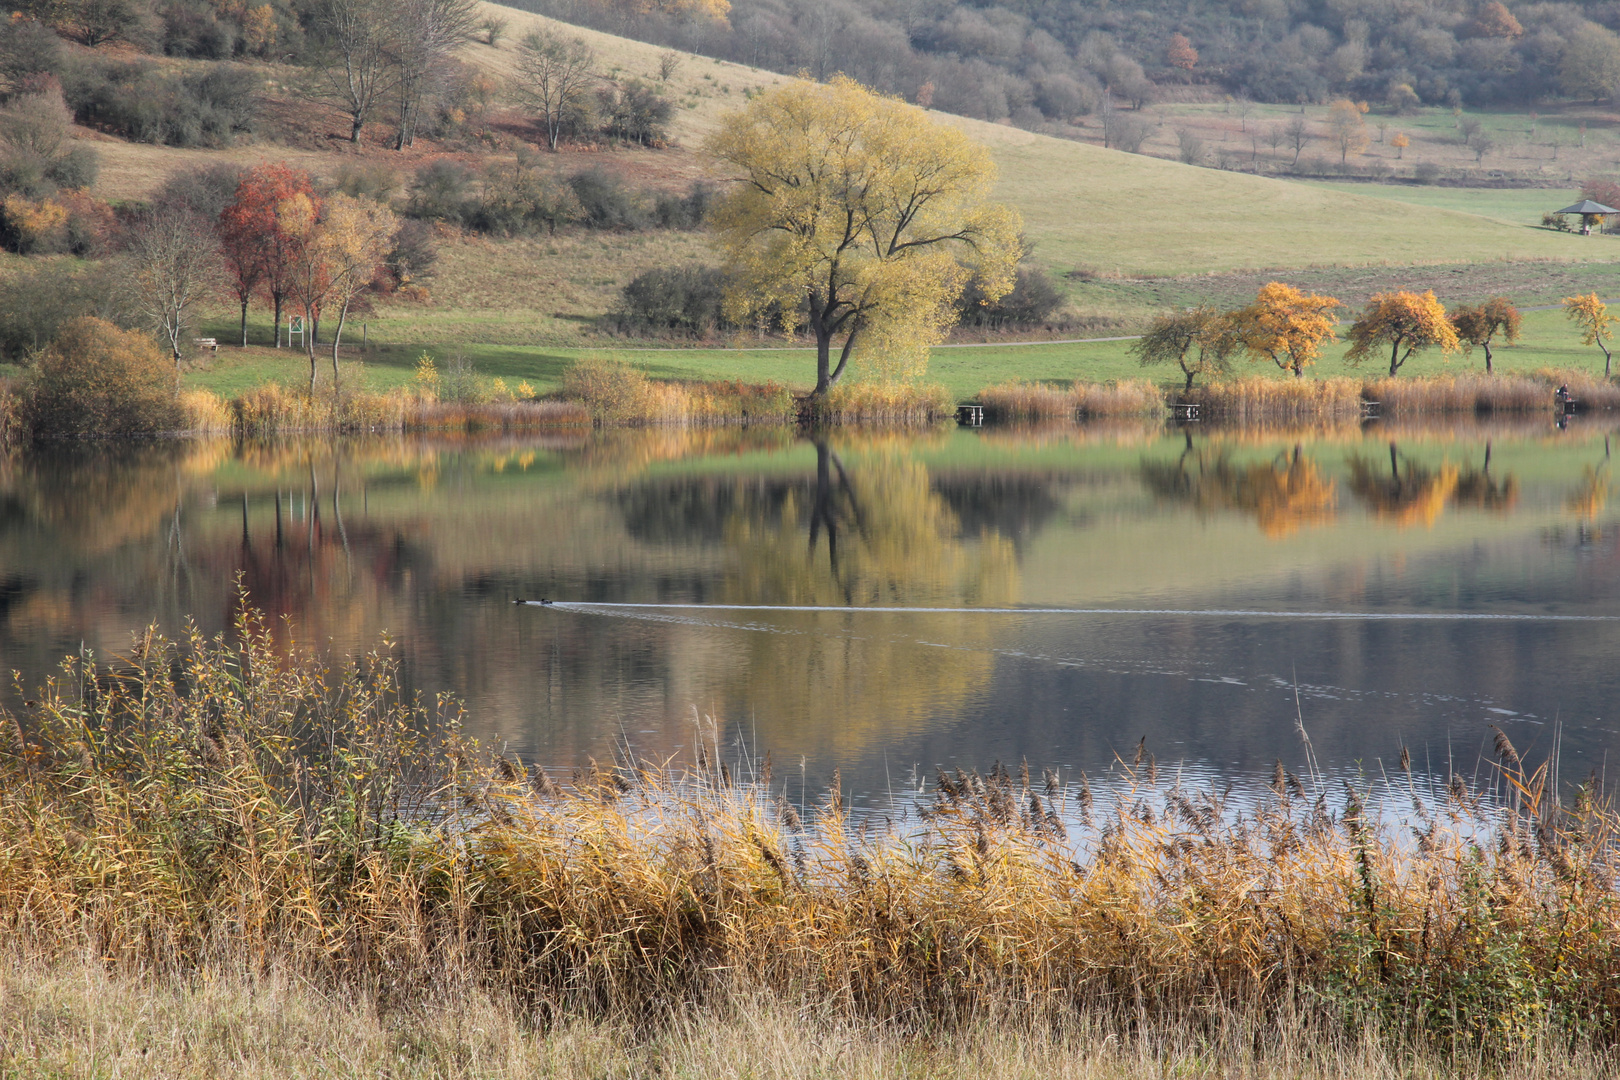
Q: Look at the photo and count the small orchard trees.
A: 5